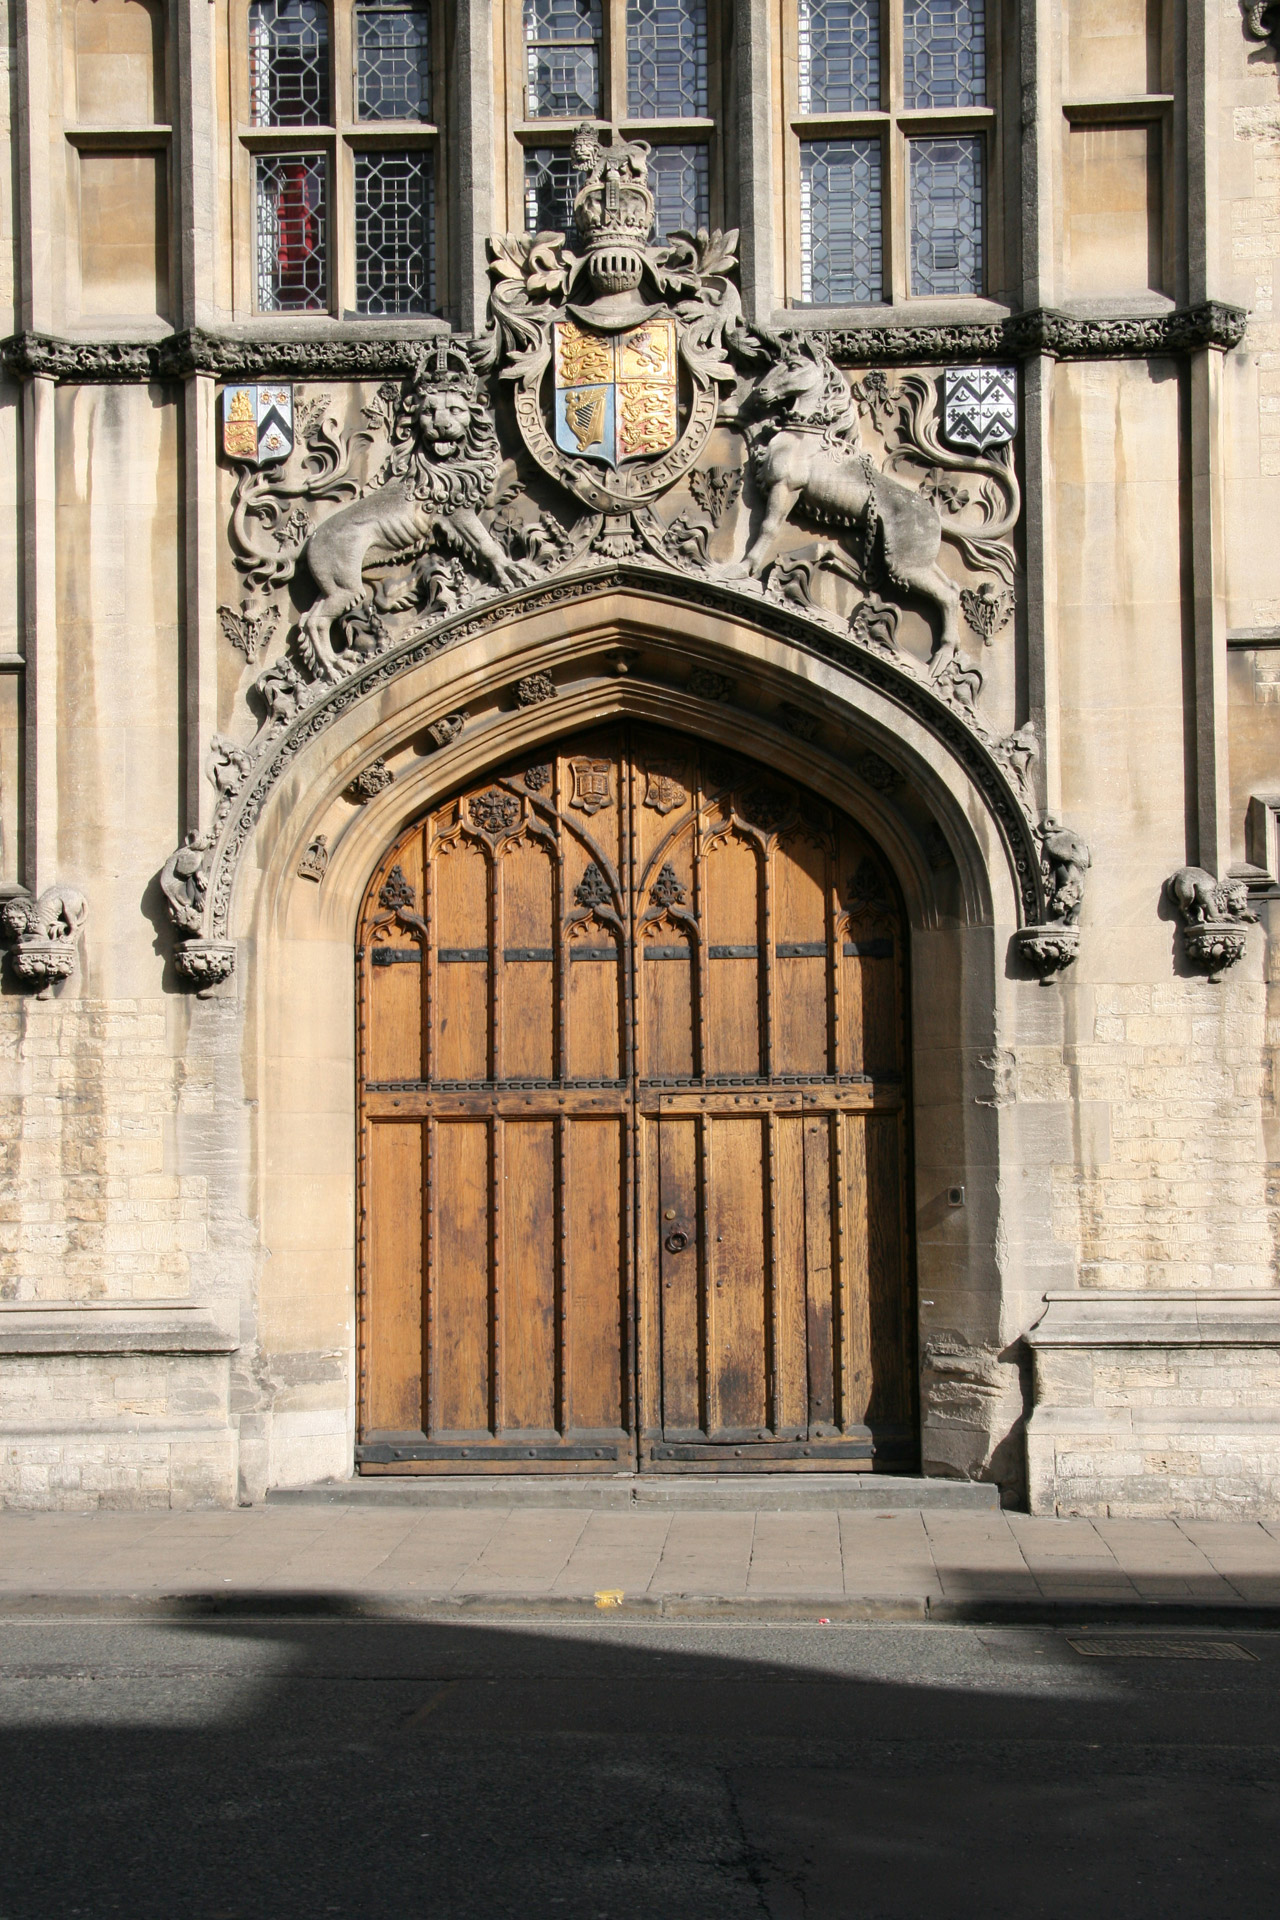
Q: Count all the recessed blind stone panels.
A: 4